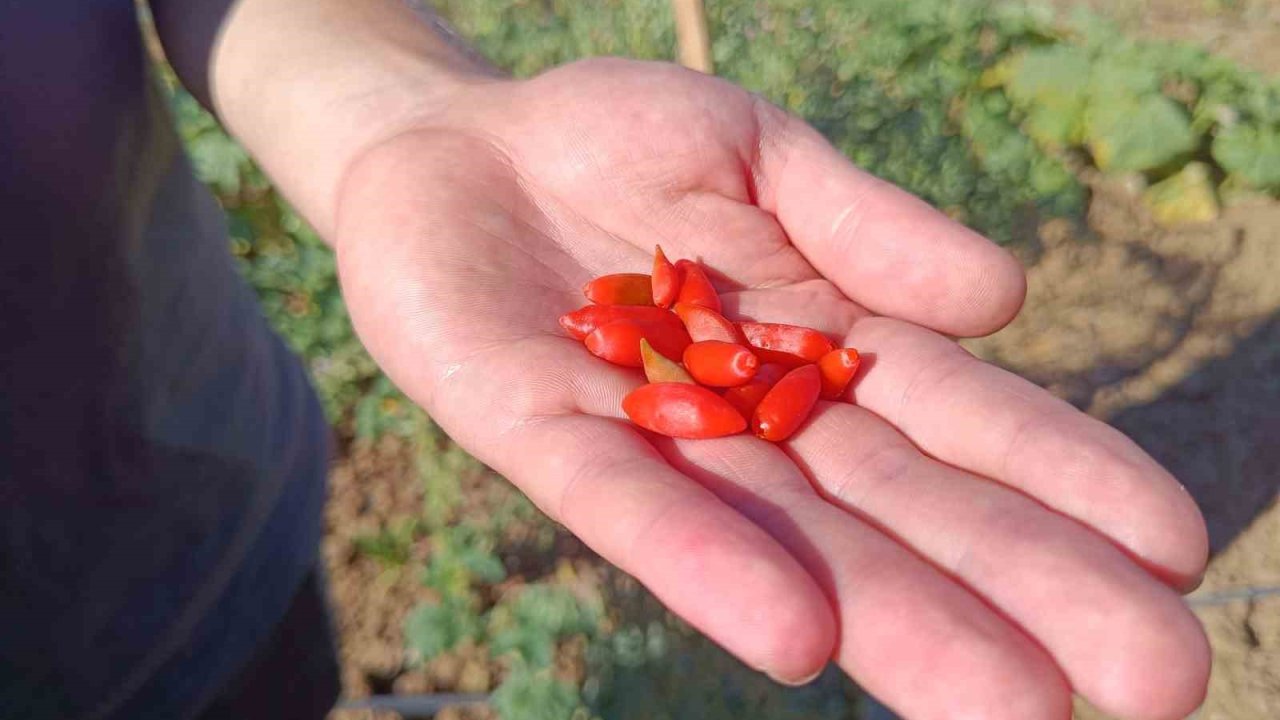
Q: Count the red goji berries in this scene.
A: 12